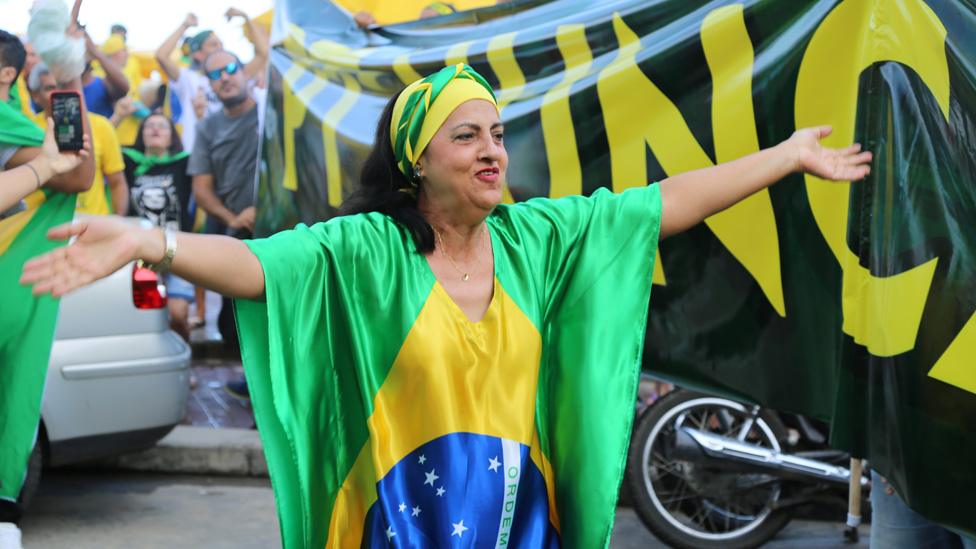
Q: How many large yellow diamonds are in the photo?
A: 1